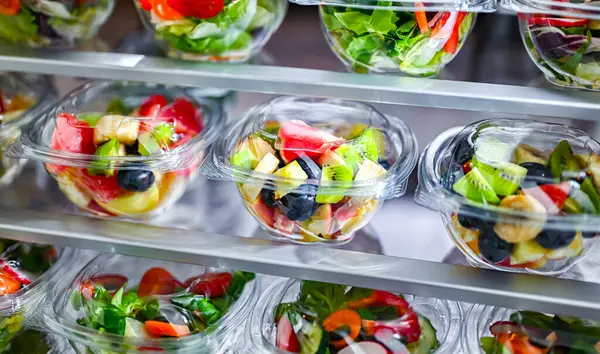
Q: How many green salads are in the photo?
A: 8